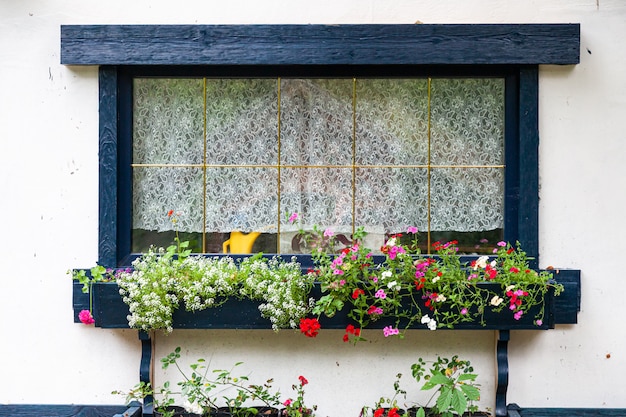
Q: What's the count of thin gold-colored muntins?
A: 5